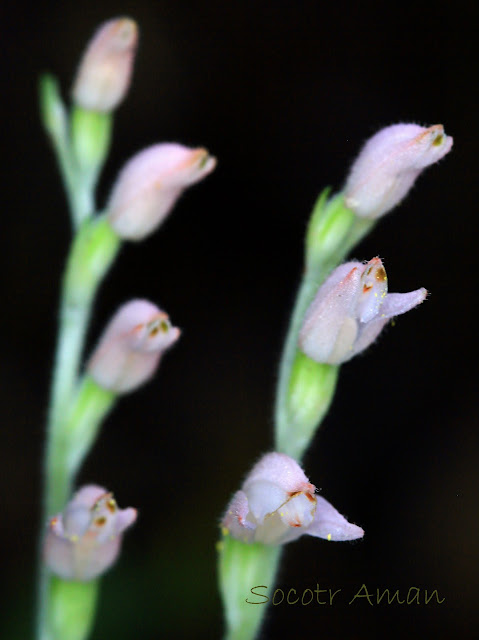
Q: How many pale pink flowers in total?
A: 7